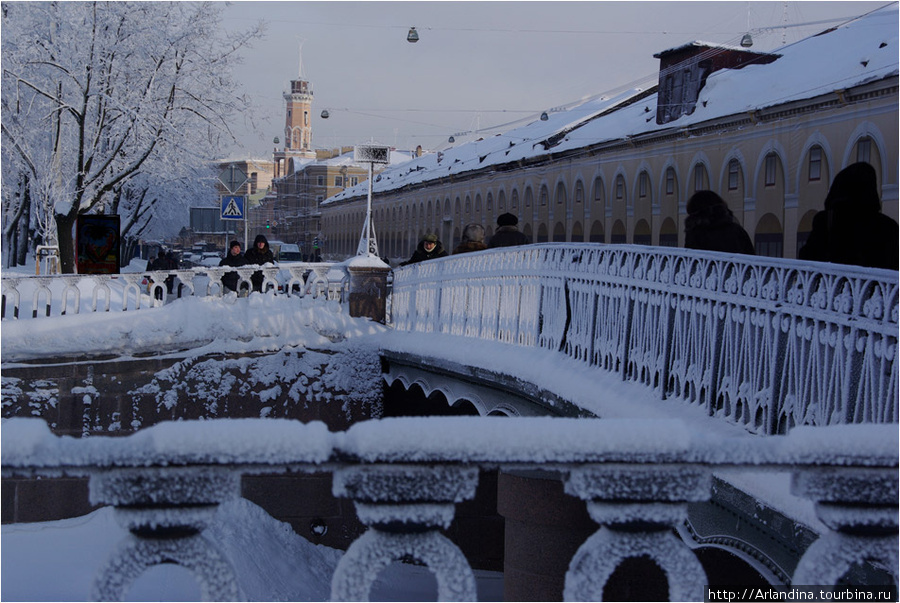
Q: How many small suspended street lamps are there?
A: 6